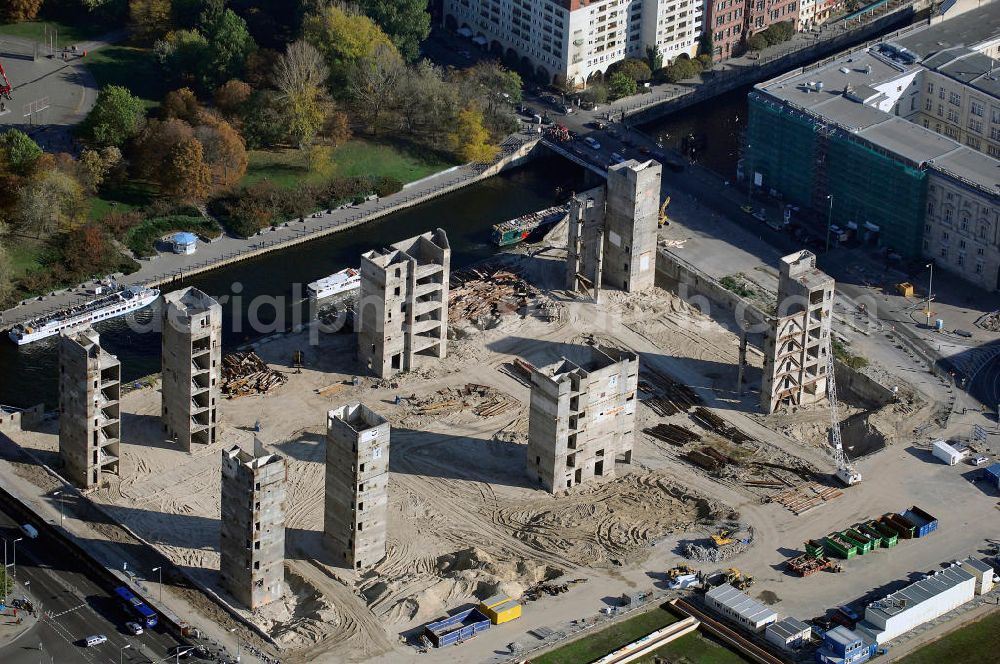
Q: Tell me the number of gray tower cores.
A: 8